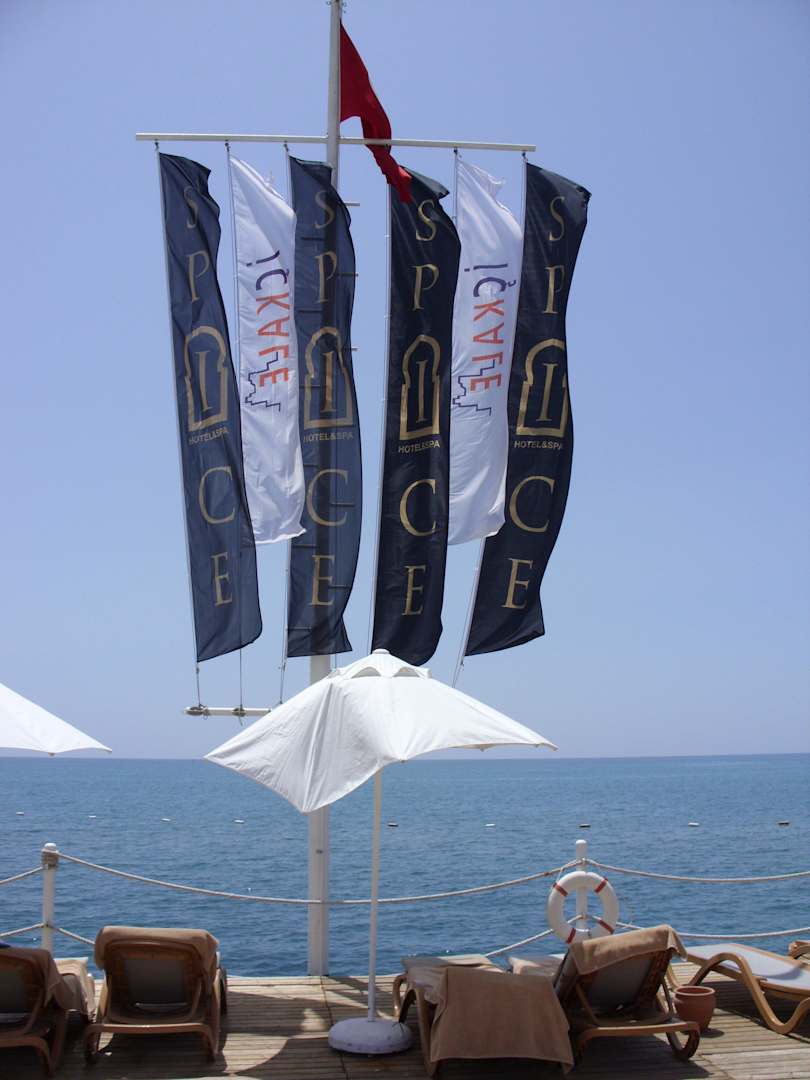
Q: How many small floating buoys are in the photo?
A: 9